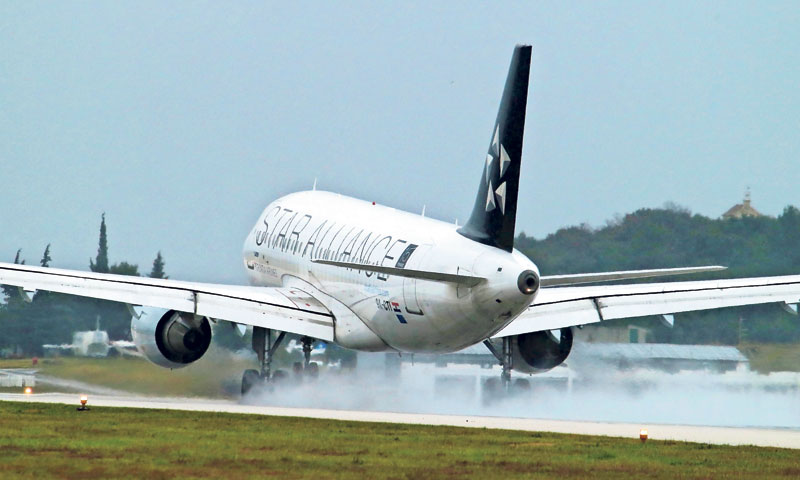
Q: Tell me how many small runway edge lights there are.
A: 3